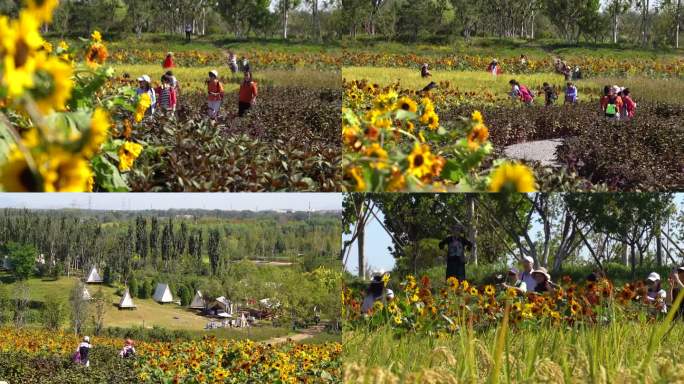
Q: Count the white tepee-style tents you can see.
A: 5